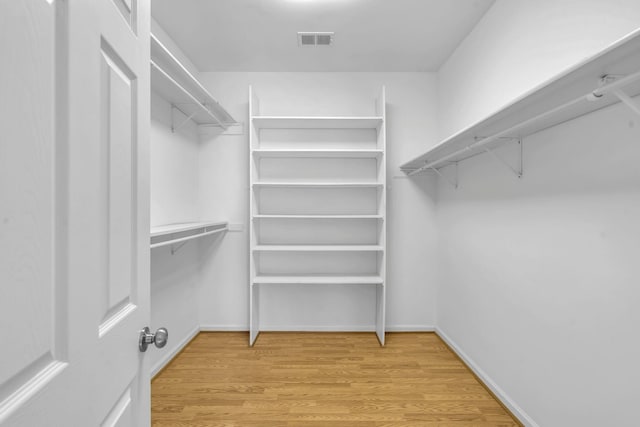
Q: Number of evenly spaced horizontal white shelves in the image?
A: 6